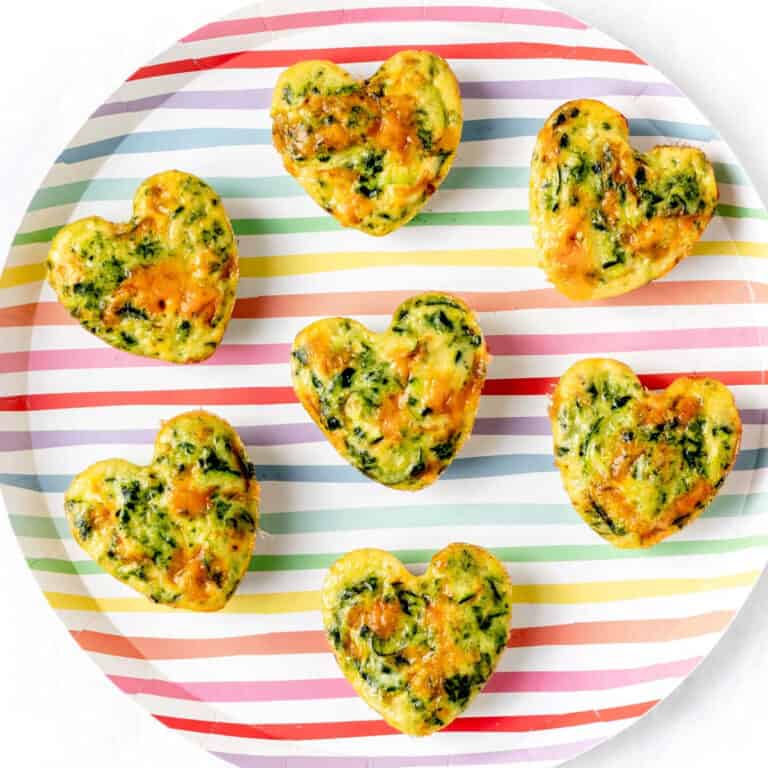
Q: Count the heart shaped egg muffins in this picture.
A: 7